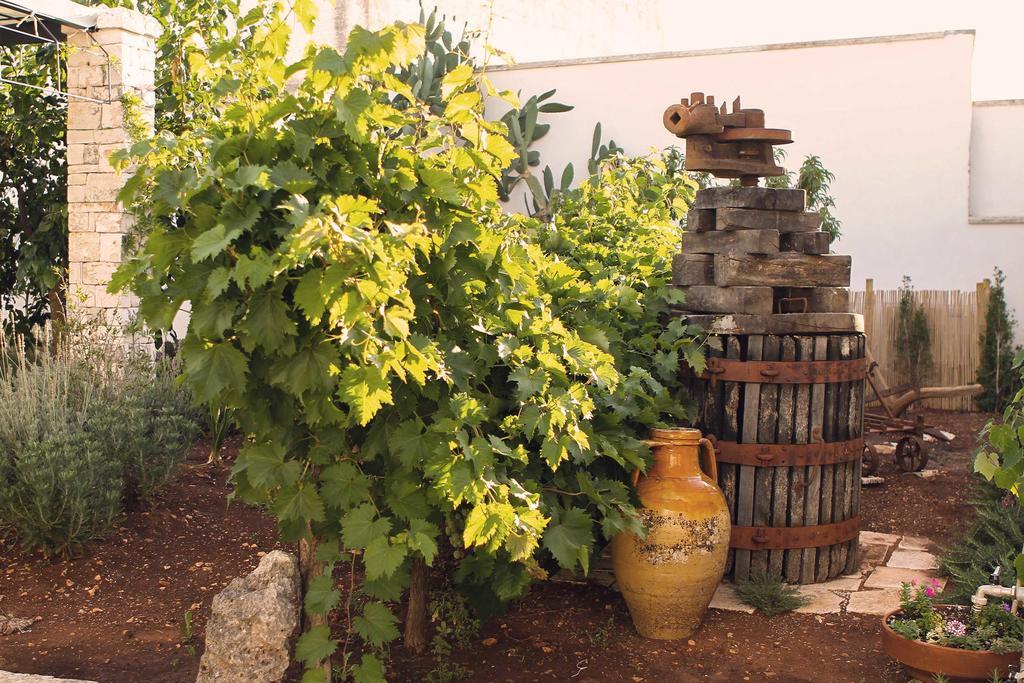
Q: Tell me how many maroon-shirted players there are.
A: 0